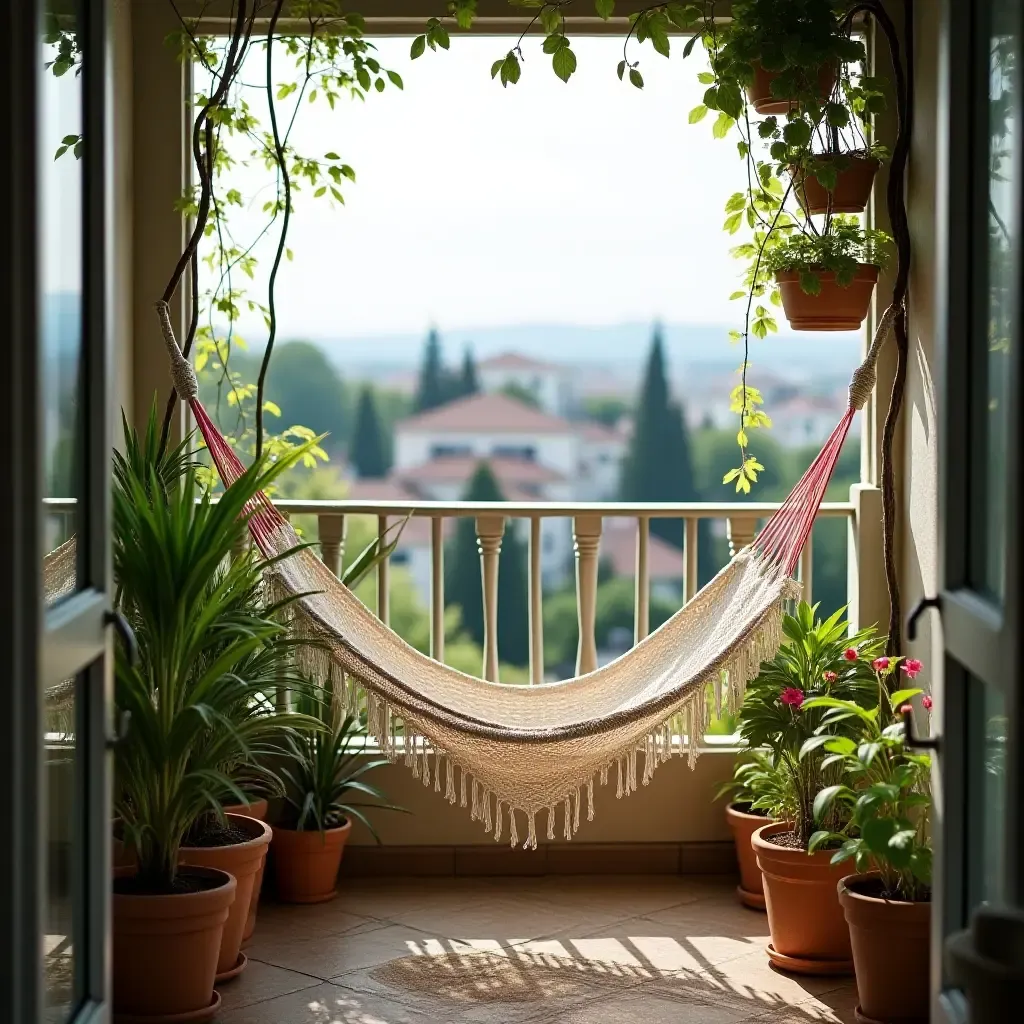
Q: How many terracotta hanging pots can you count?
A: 3